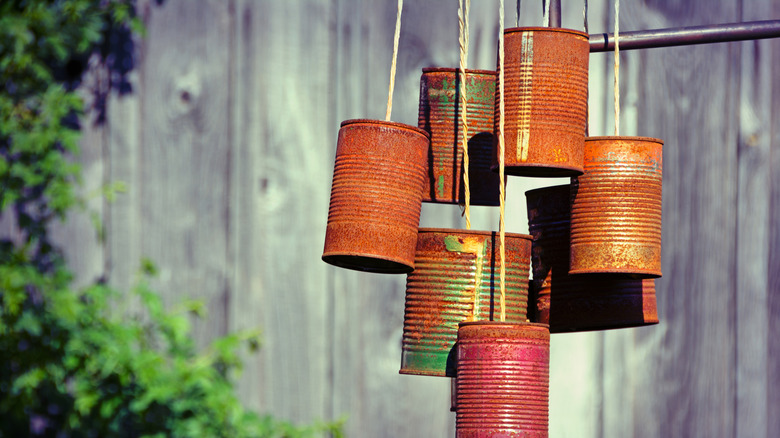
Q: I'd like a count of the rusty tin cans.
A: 7